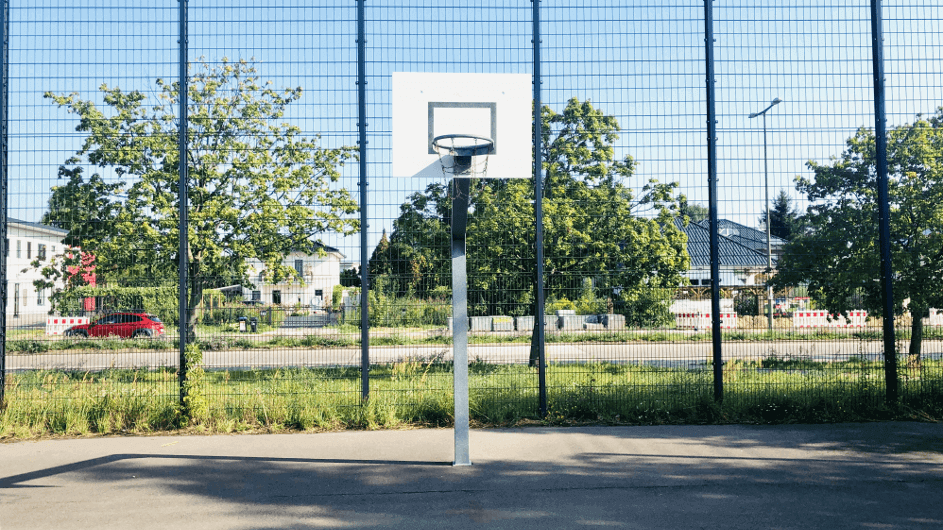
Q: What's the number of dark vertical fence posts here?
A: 6